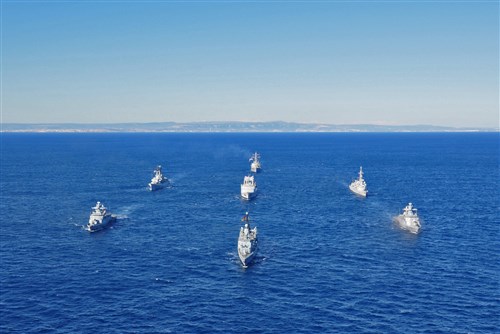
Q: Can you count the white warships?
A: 7